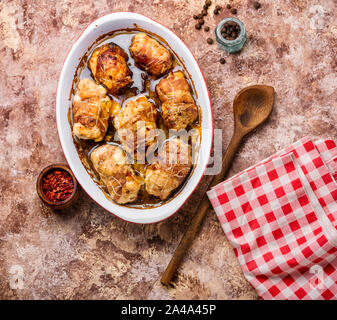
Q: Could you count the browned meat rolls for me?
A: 7